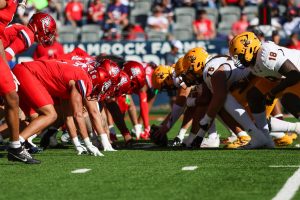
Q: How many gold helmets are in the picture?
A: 4